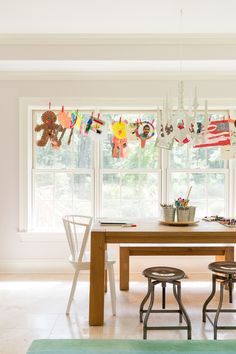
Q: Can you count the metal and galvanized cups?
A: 3